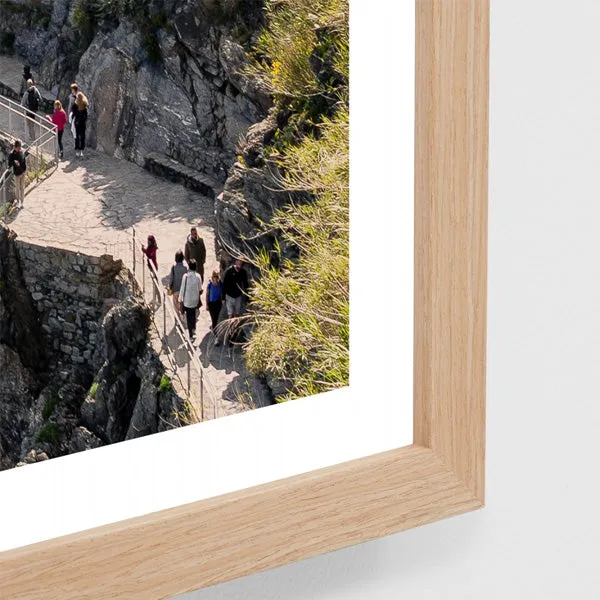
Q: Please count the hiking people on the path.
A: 12